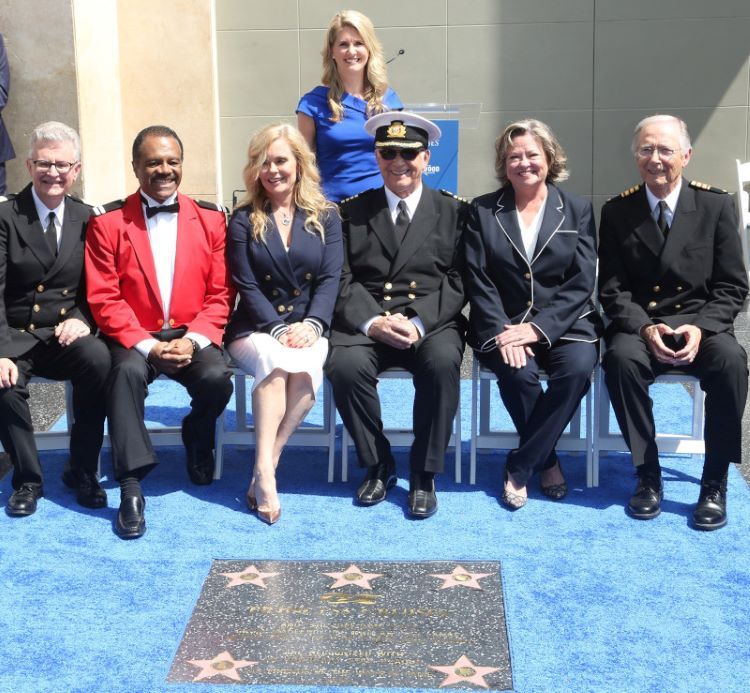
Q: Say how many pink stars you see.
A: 5